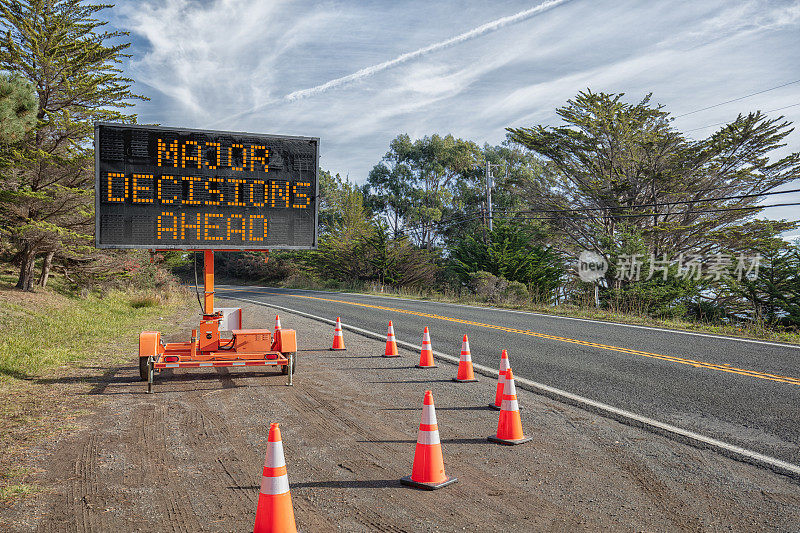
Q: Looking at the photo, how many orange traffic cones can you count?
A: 9